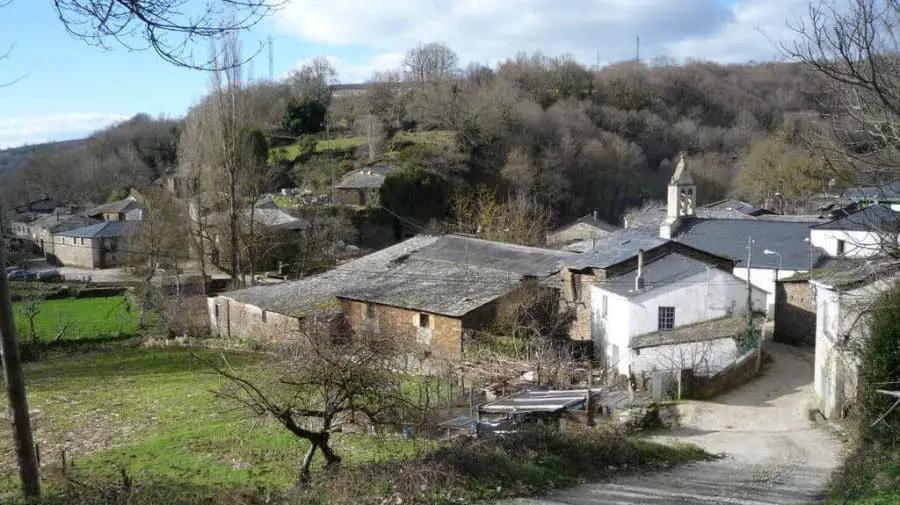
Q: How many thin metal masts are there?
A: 3